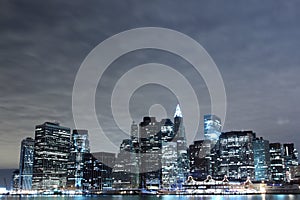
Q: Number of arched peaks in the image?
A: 4